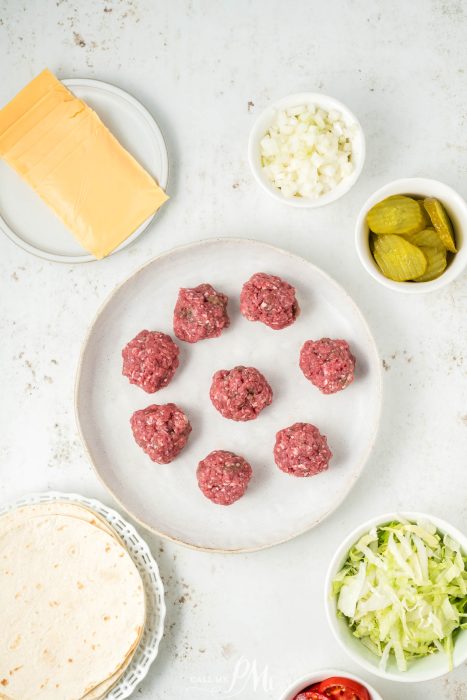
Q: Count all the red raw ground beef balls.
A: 8